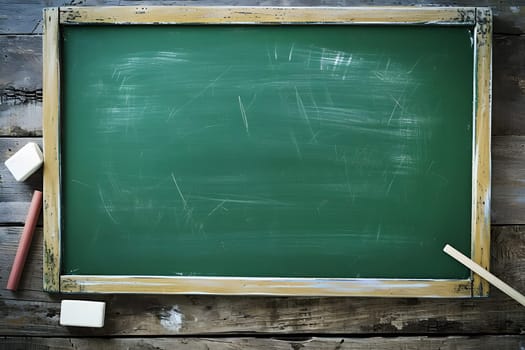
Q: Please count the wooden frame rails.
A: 4